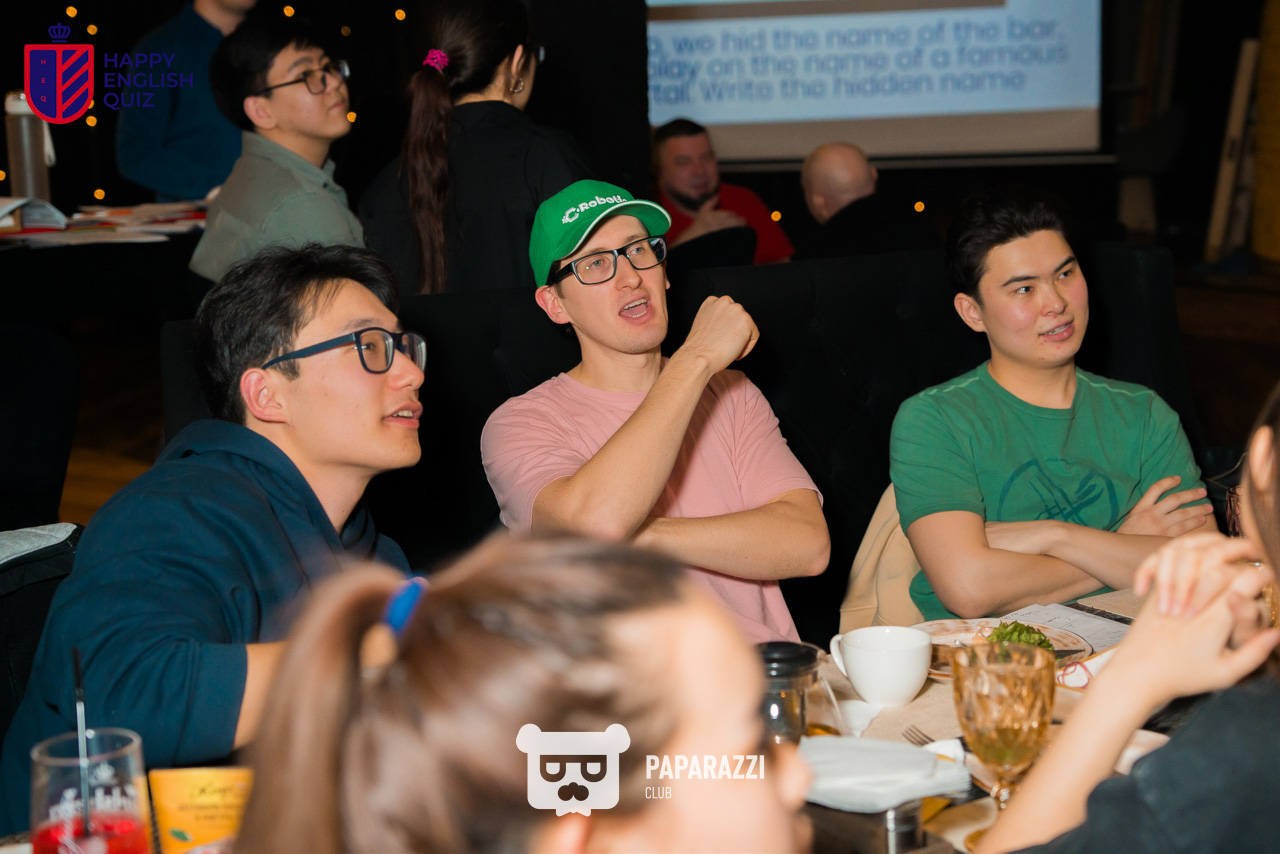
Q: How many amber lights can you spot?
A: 12